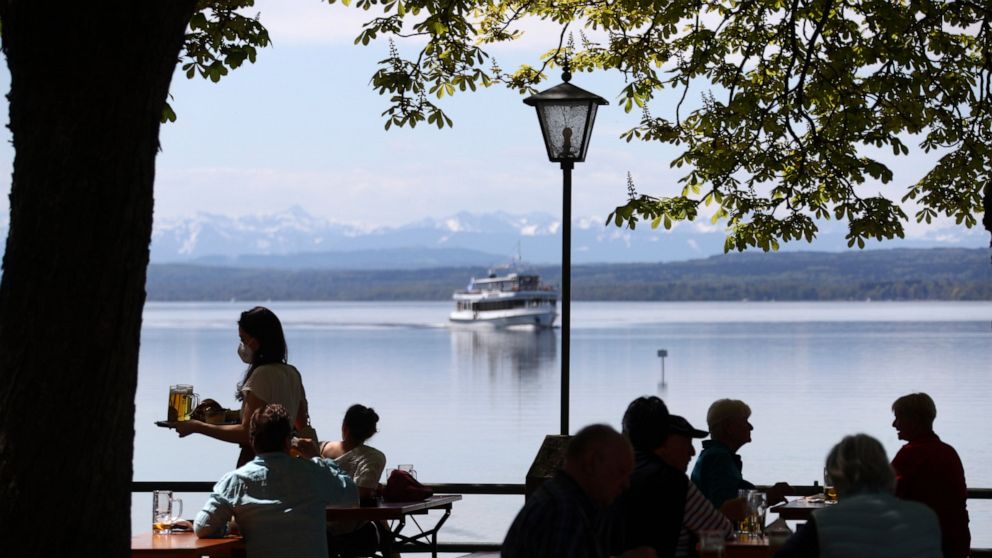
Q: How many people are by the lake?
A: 9